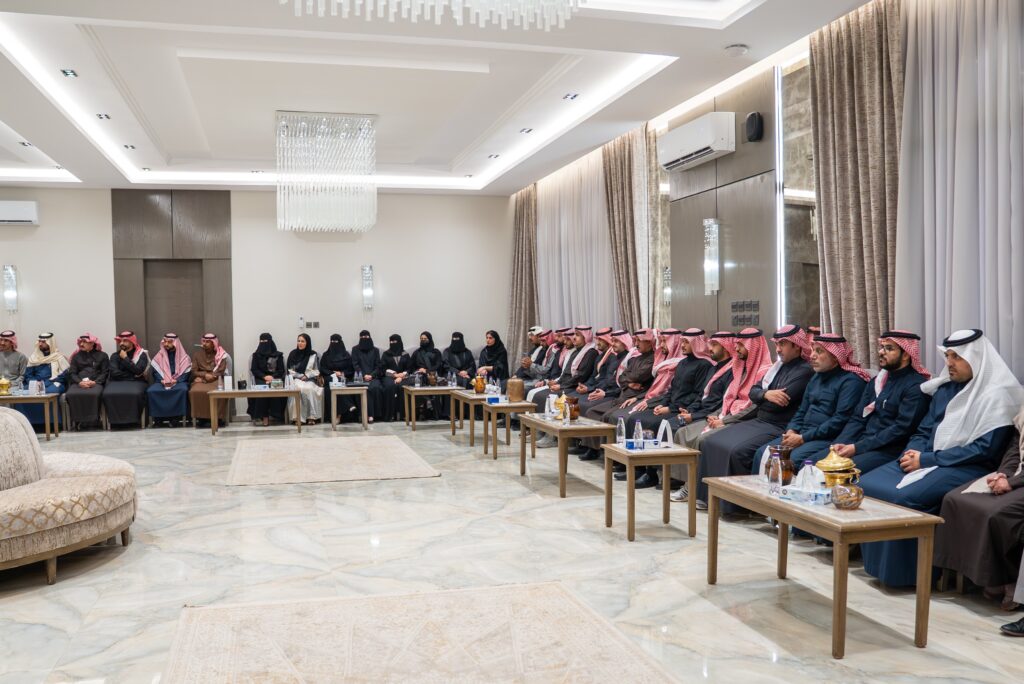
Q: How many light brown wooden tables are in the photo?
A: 9